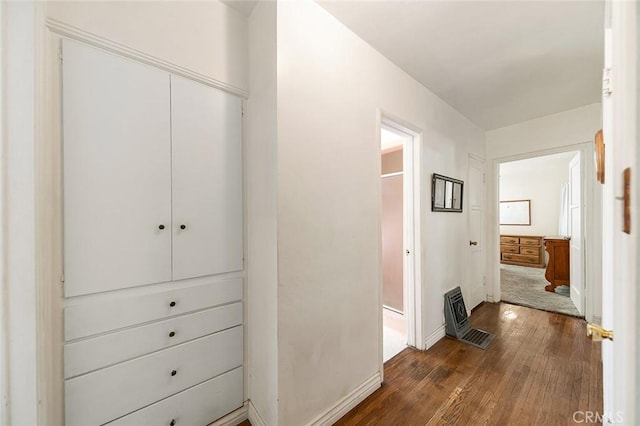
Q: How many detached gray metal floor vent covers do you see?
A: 1